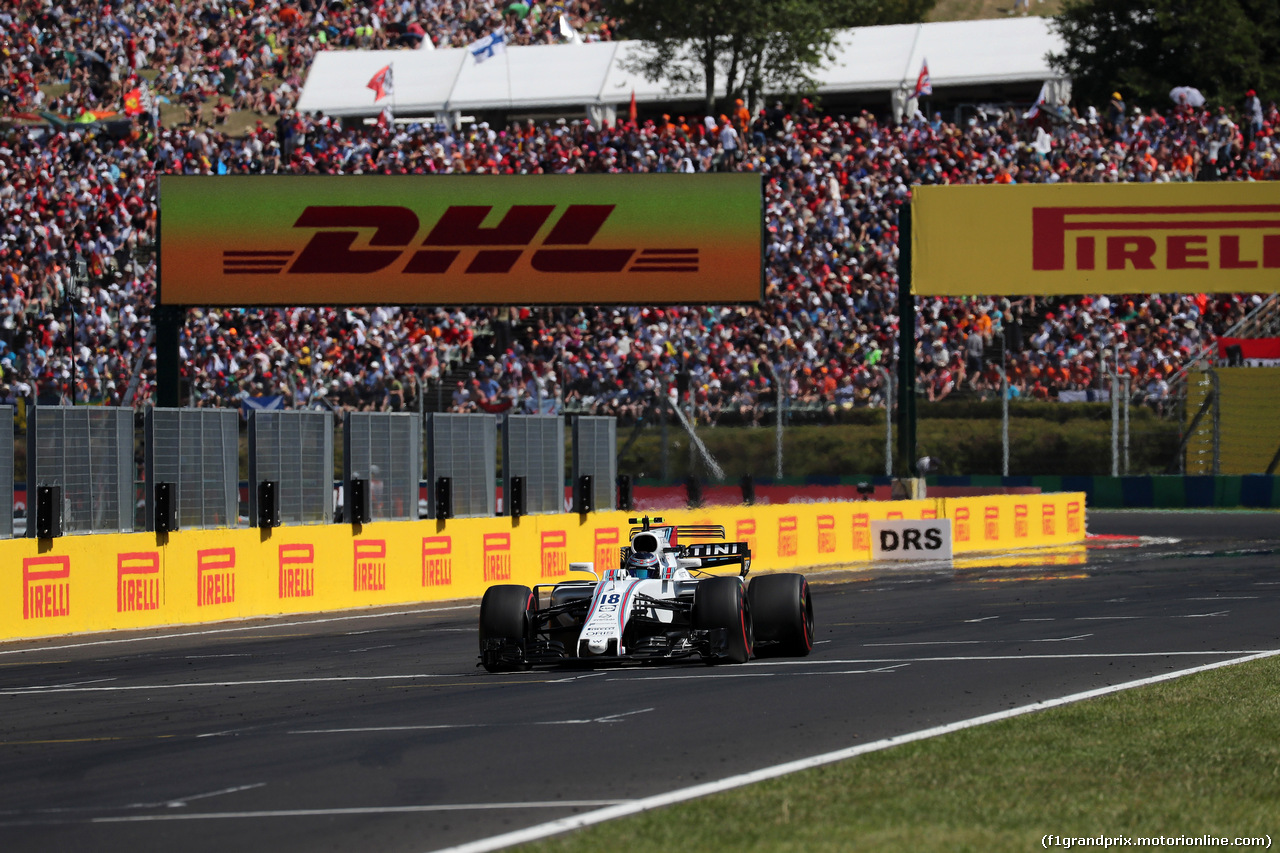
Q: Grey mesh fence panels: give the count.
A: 8